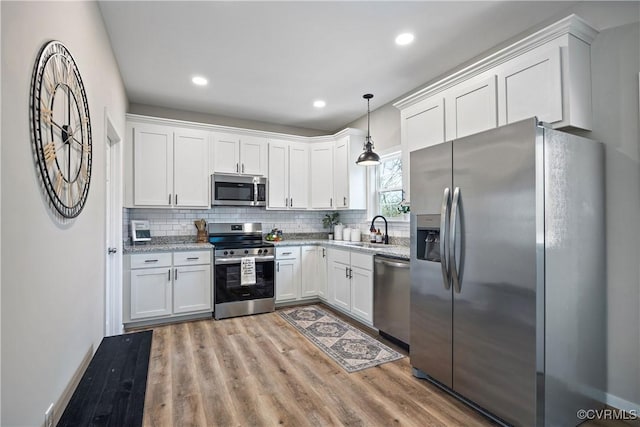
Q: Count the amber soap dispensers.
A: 2